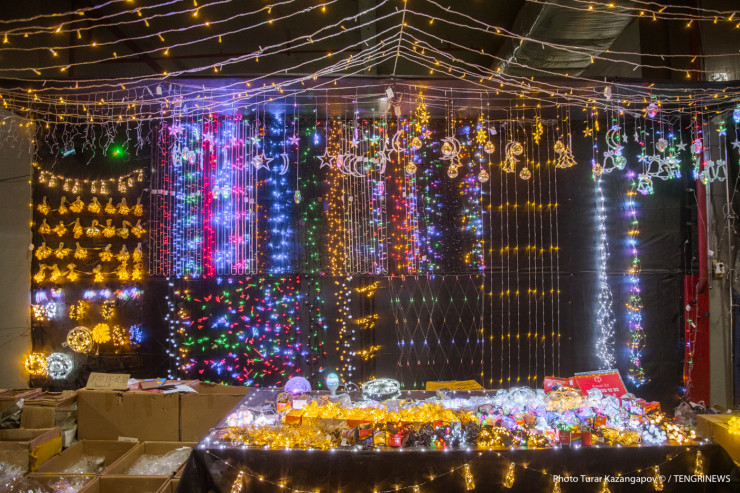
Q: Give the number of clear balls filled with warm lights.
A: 9